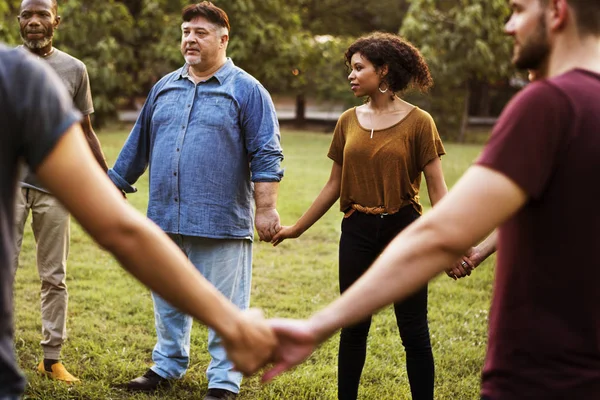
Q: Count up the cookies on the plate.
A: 0